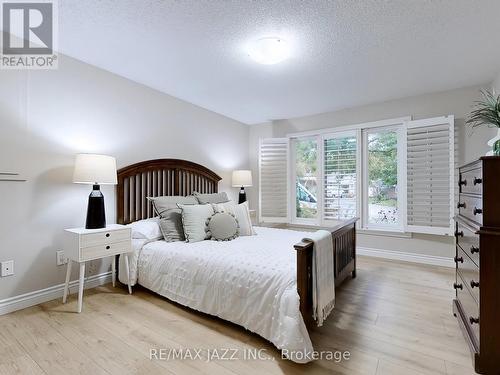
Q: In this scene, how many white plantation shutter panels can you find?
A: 3